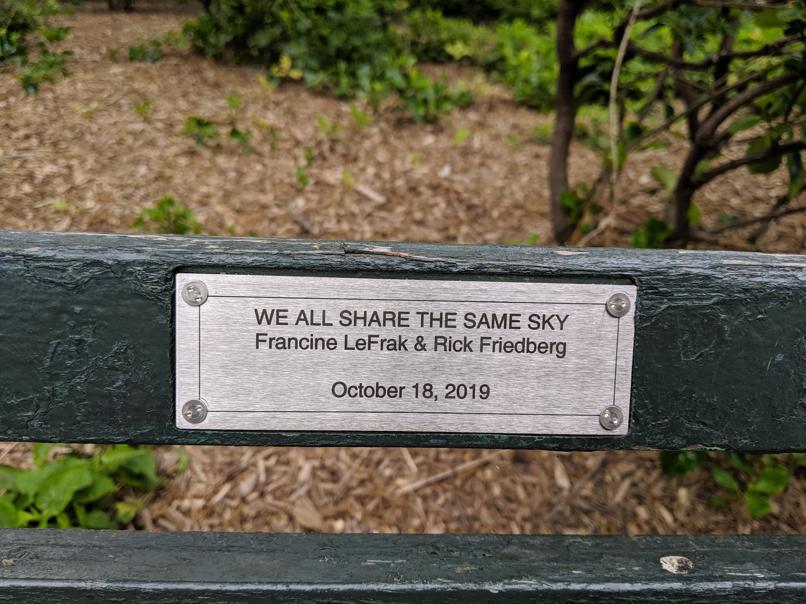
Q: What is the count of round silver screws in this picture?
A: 4